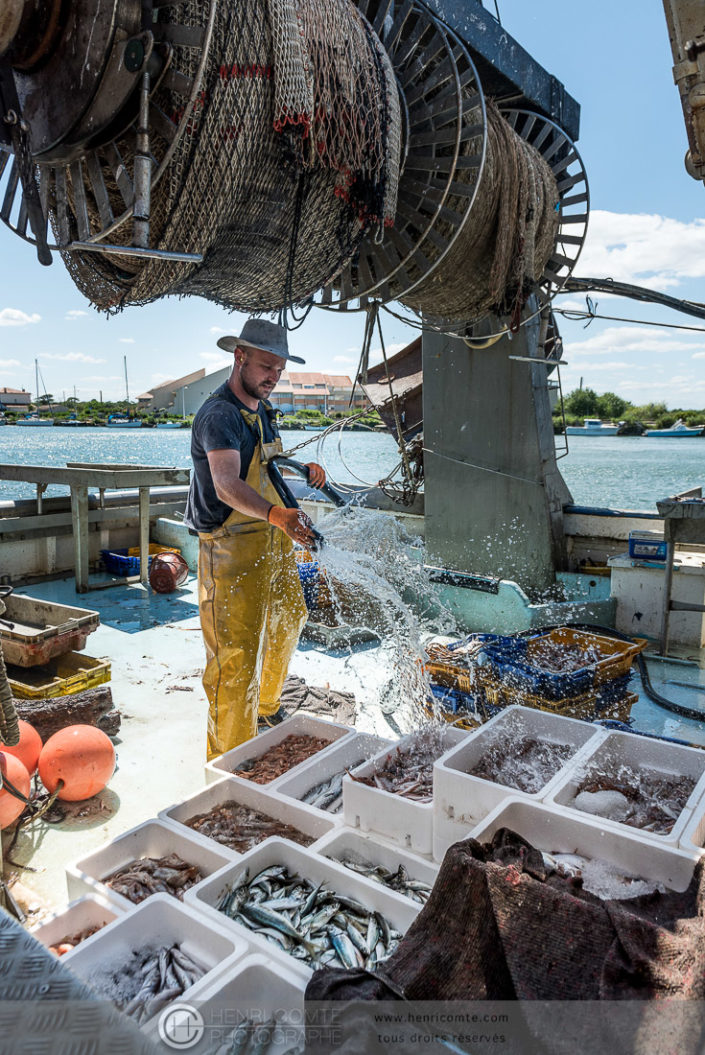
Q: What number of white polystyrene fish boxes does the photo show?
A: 14